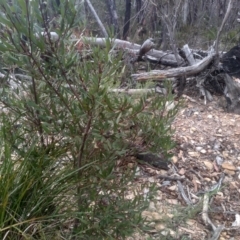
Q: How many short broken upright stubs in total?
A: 2